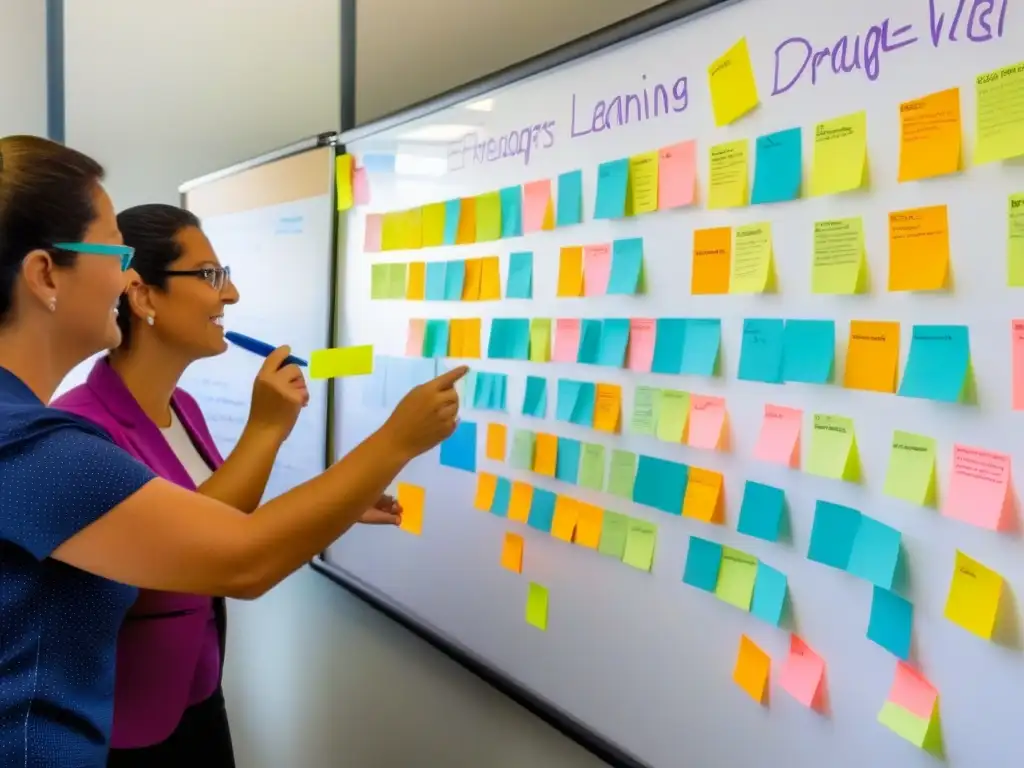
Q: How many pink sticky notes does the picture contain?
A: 14